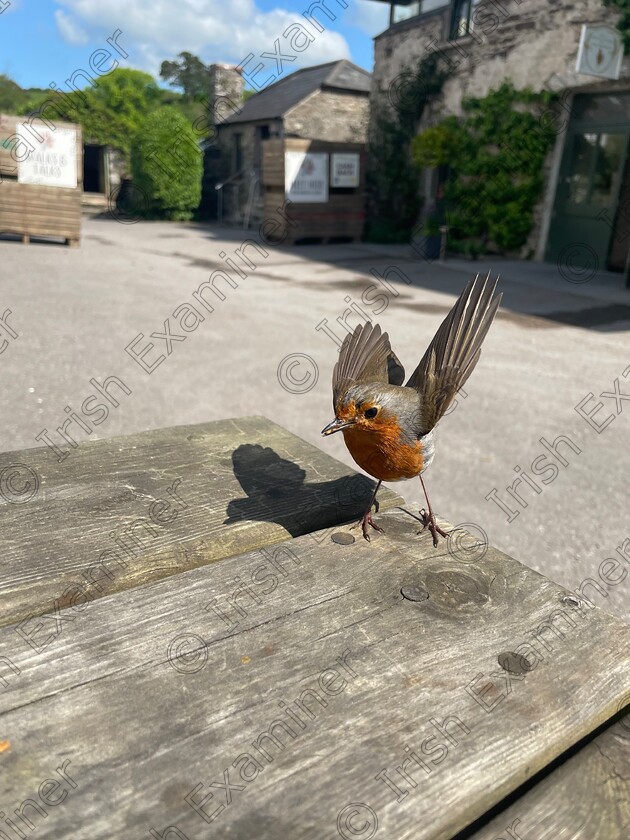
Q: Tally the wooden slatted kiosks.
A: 2